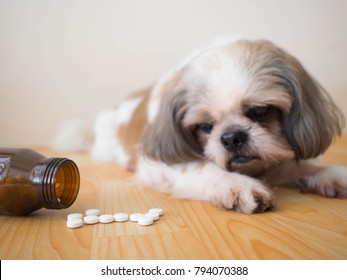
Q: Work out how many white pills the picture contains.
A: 10